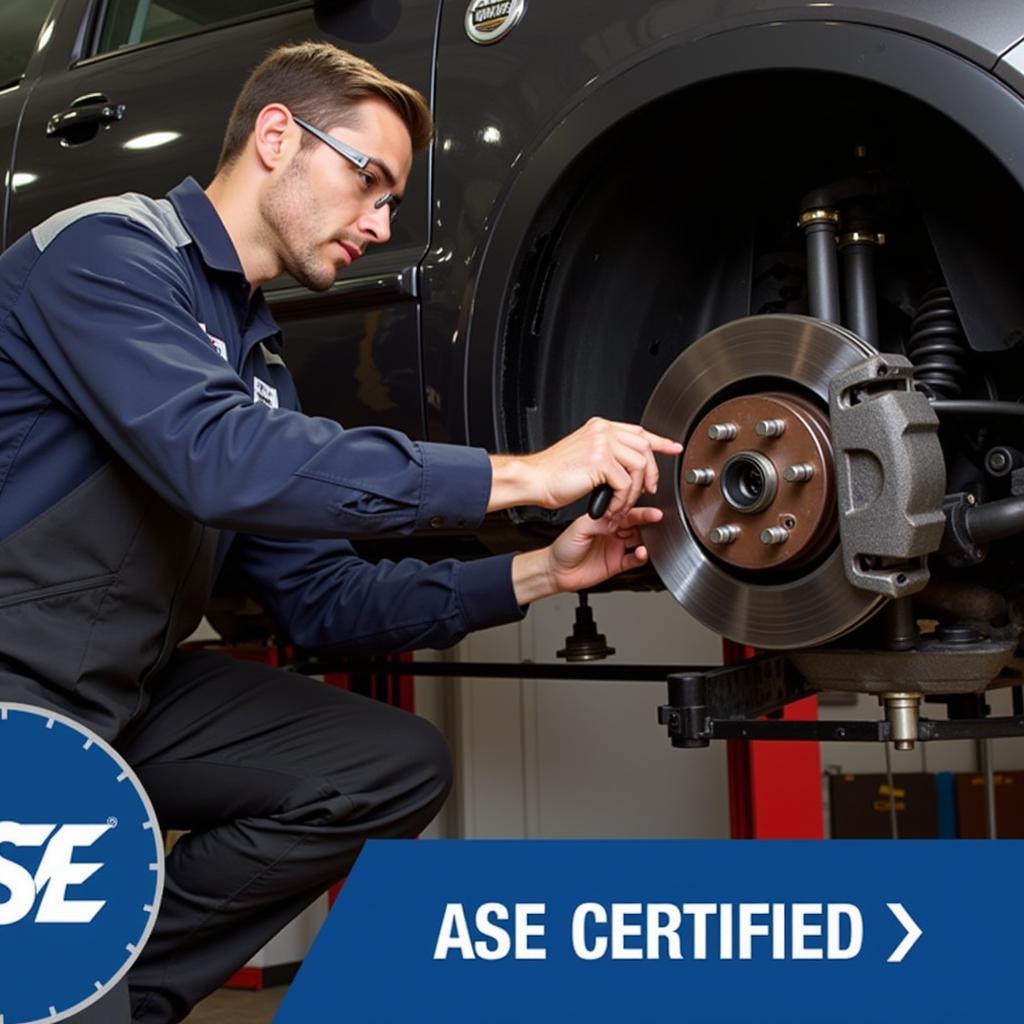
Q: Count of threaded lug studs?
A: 6